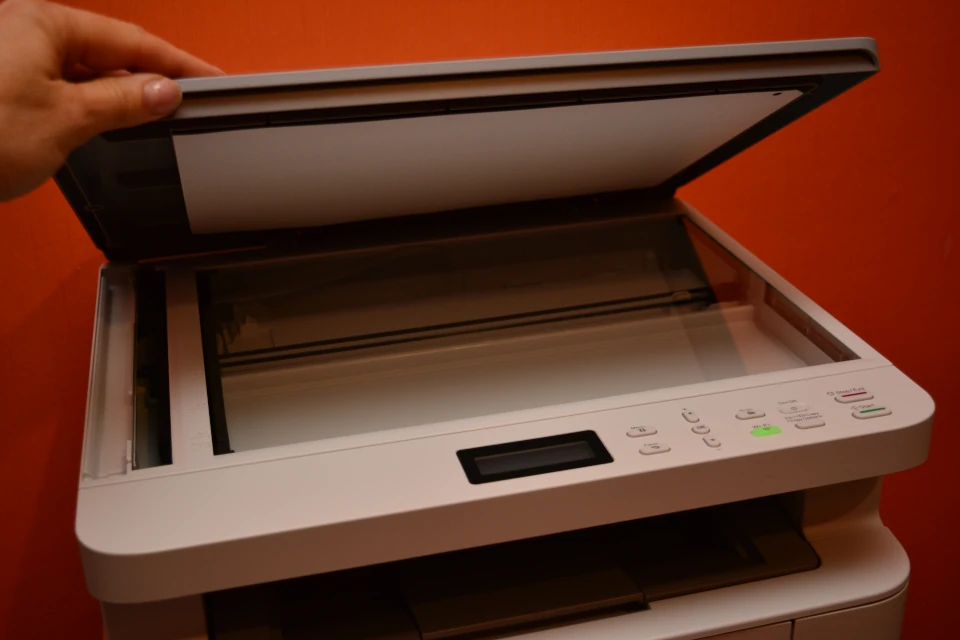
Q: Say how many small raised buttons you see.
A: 11